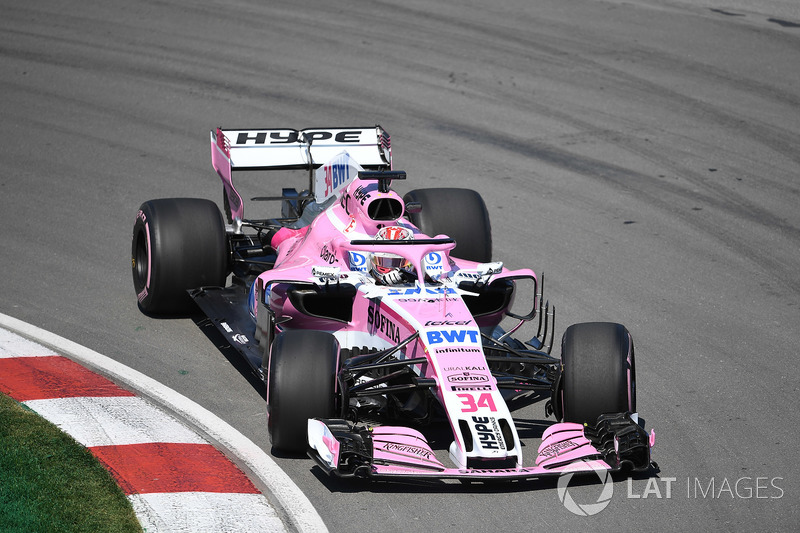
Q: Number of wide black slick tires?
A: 4